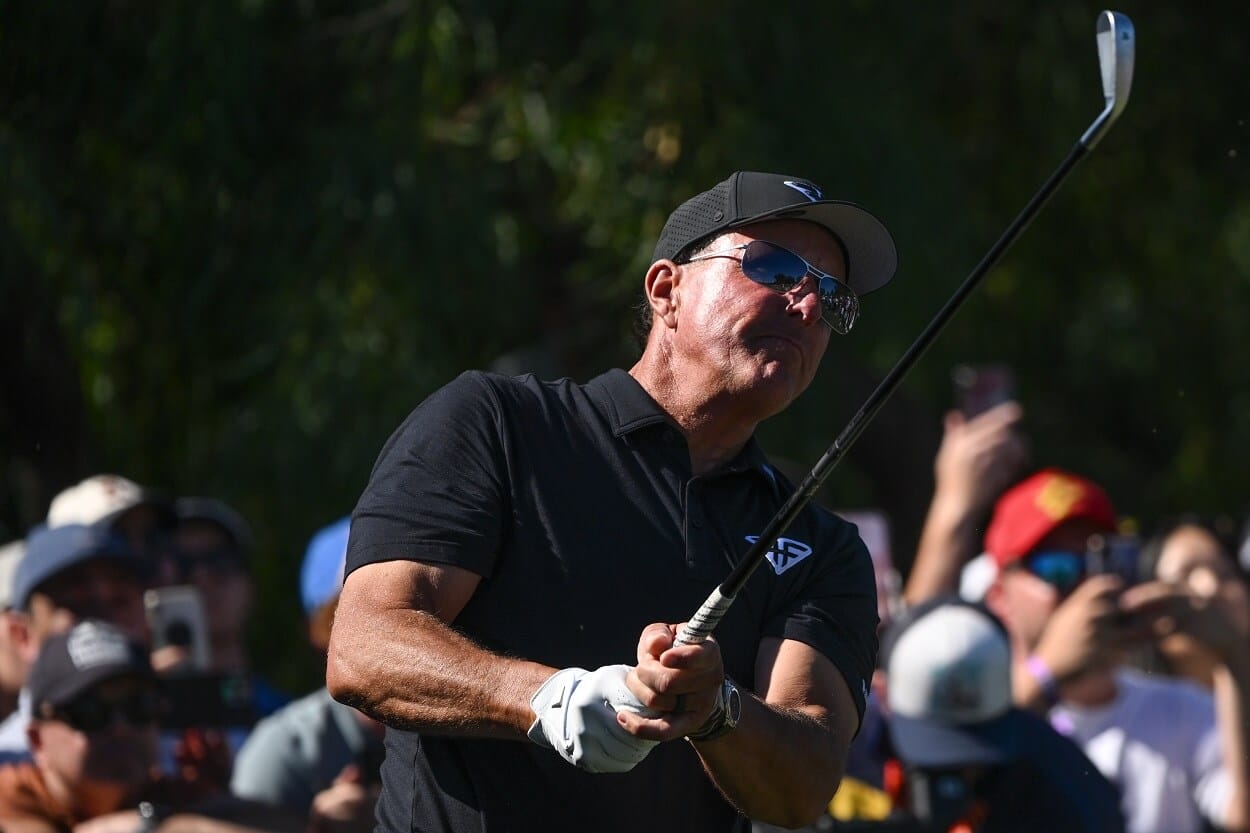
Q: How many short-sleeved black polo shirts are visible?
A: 1